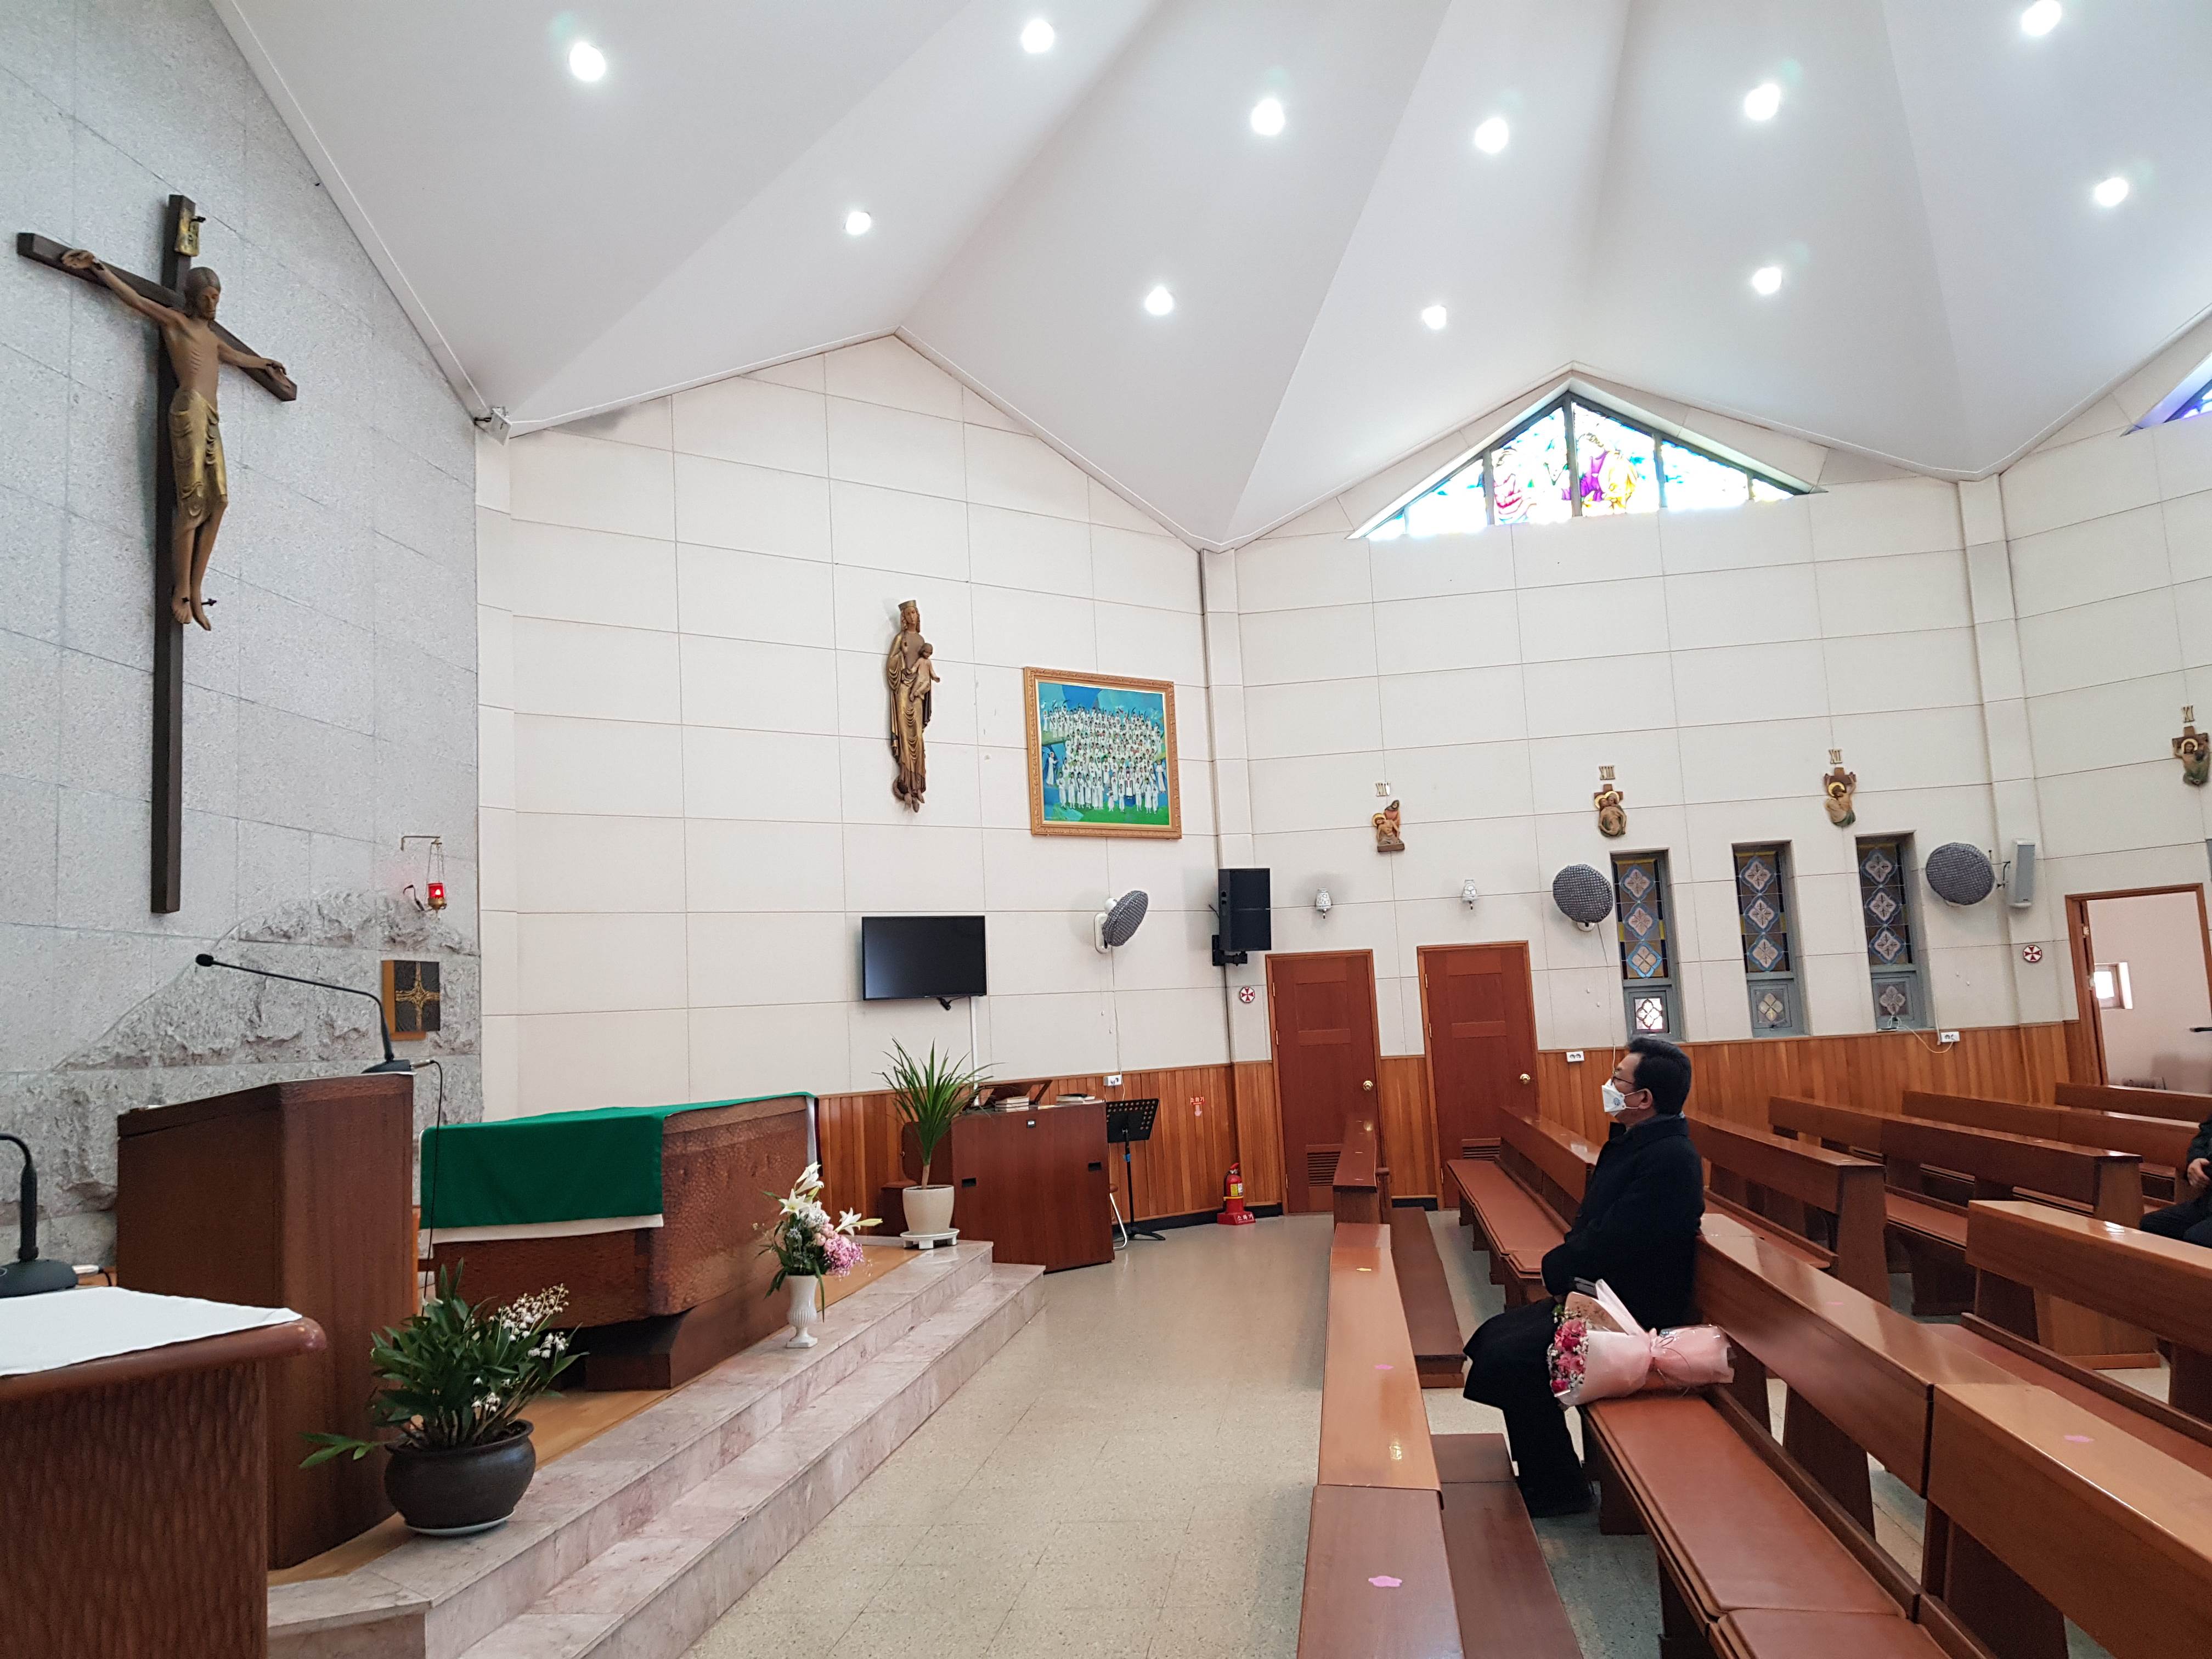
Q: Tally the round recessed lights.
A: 11